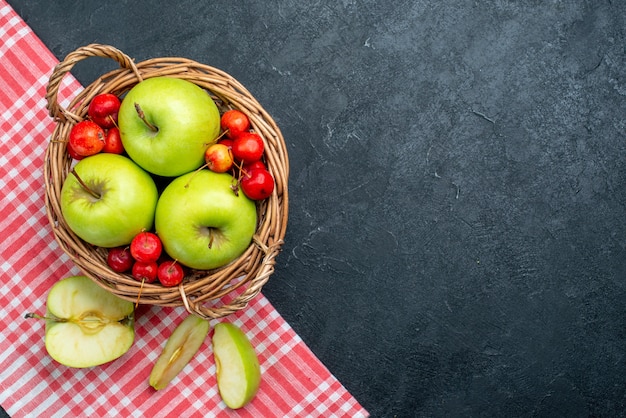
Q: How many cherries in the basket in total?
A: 14